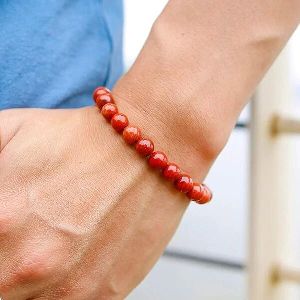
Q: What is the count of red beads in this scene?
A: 11